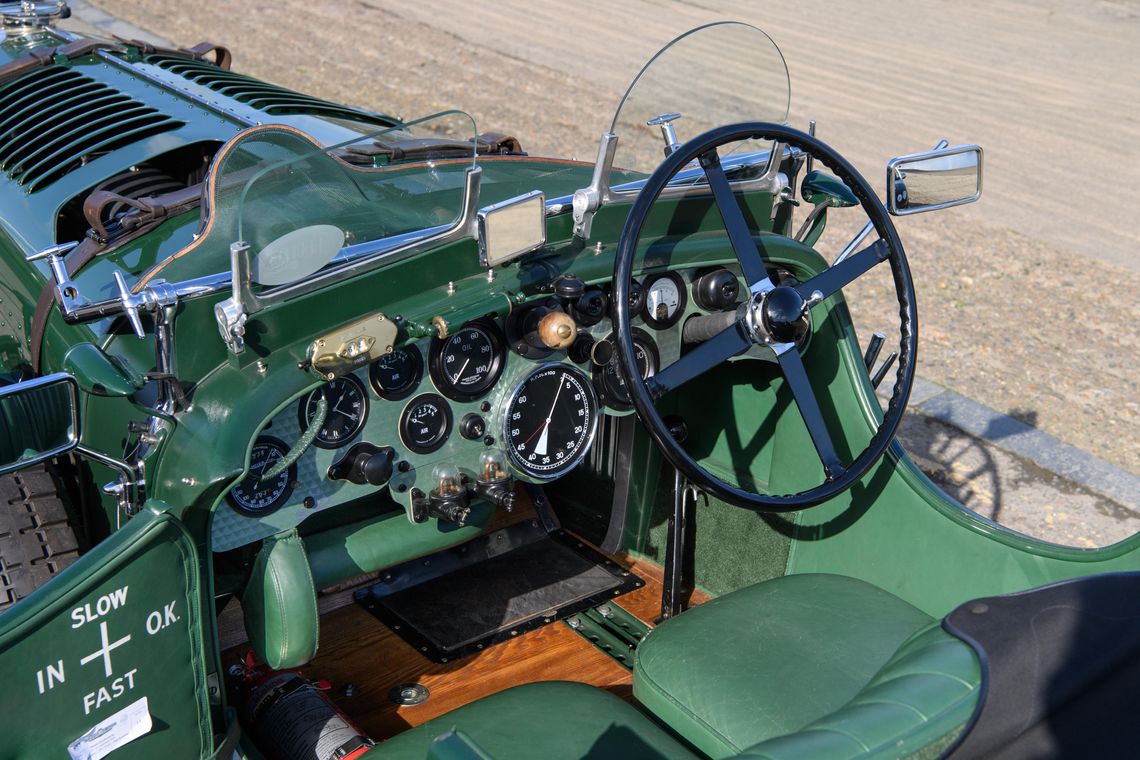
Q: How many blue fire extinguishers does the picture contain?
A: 0